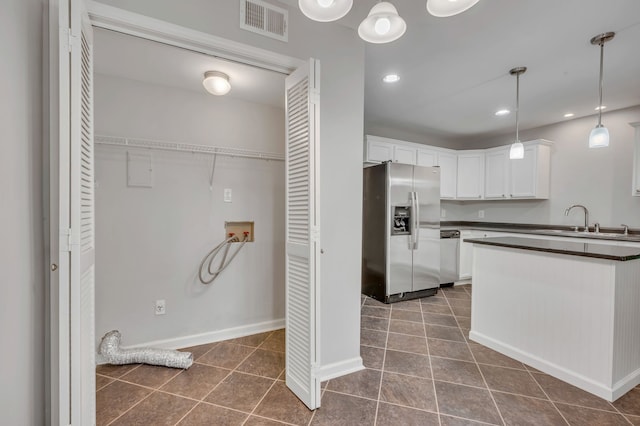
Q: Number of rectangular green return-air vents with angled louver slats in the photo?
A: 0